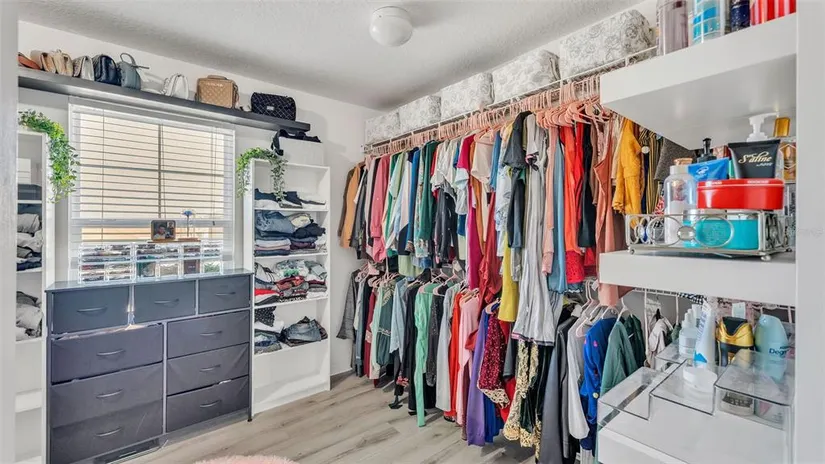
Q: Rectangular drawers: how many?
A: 9